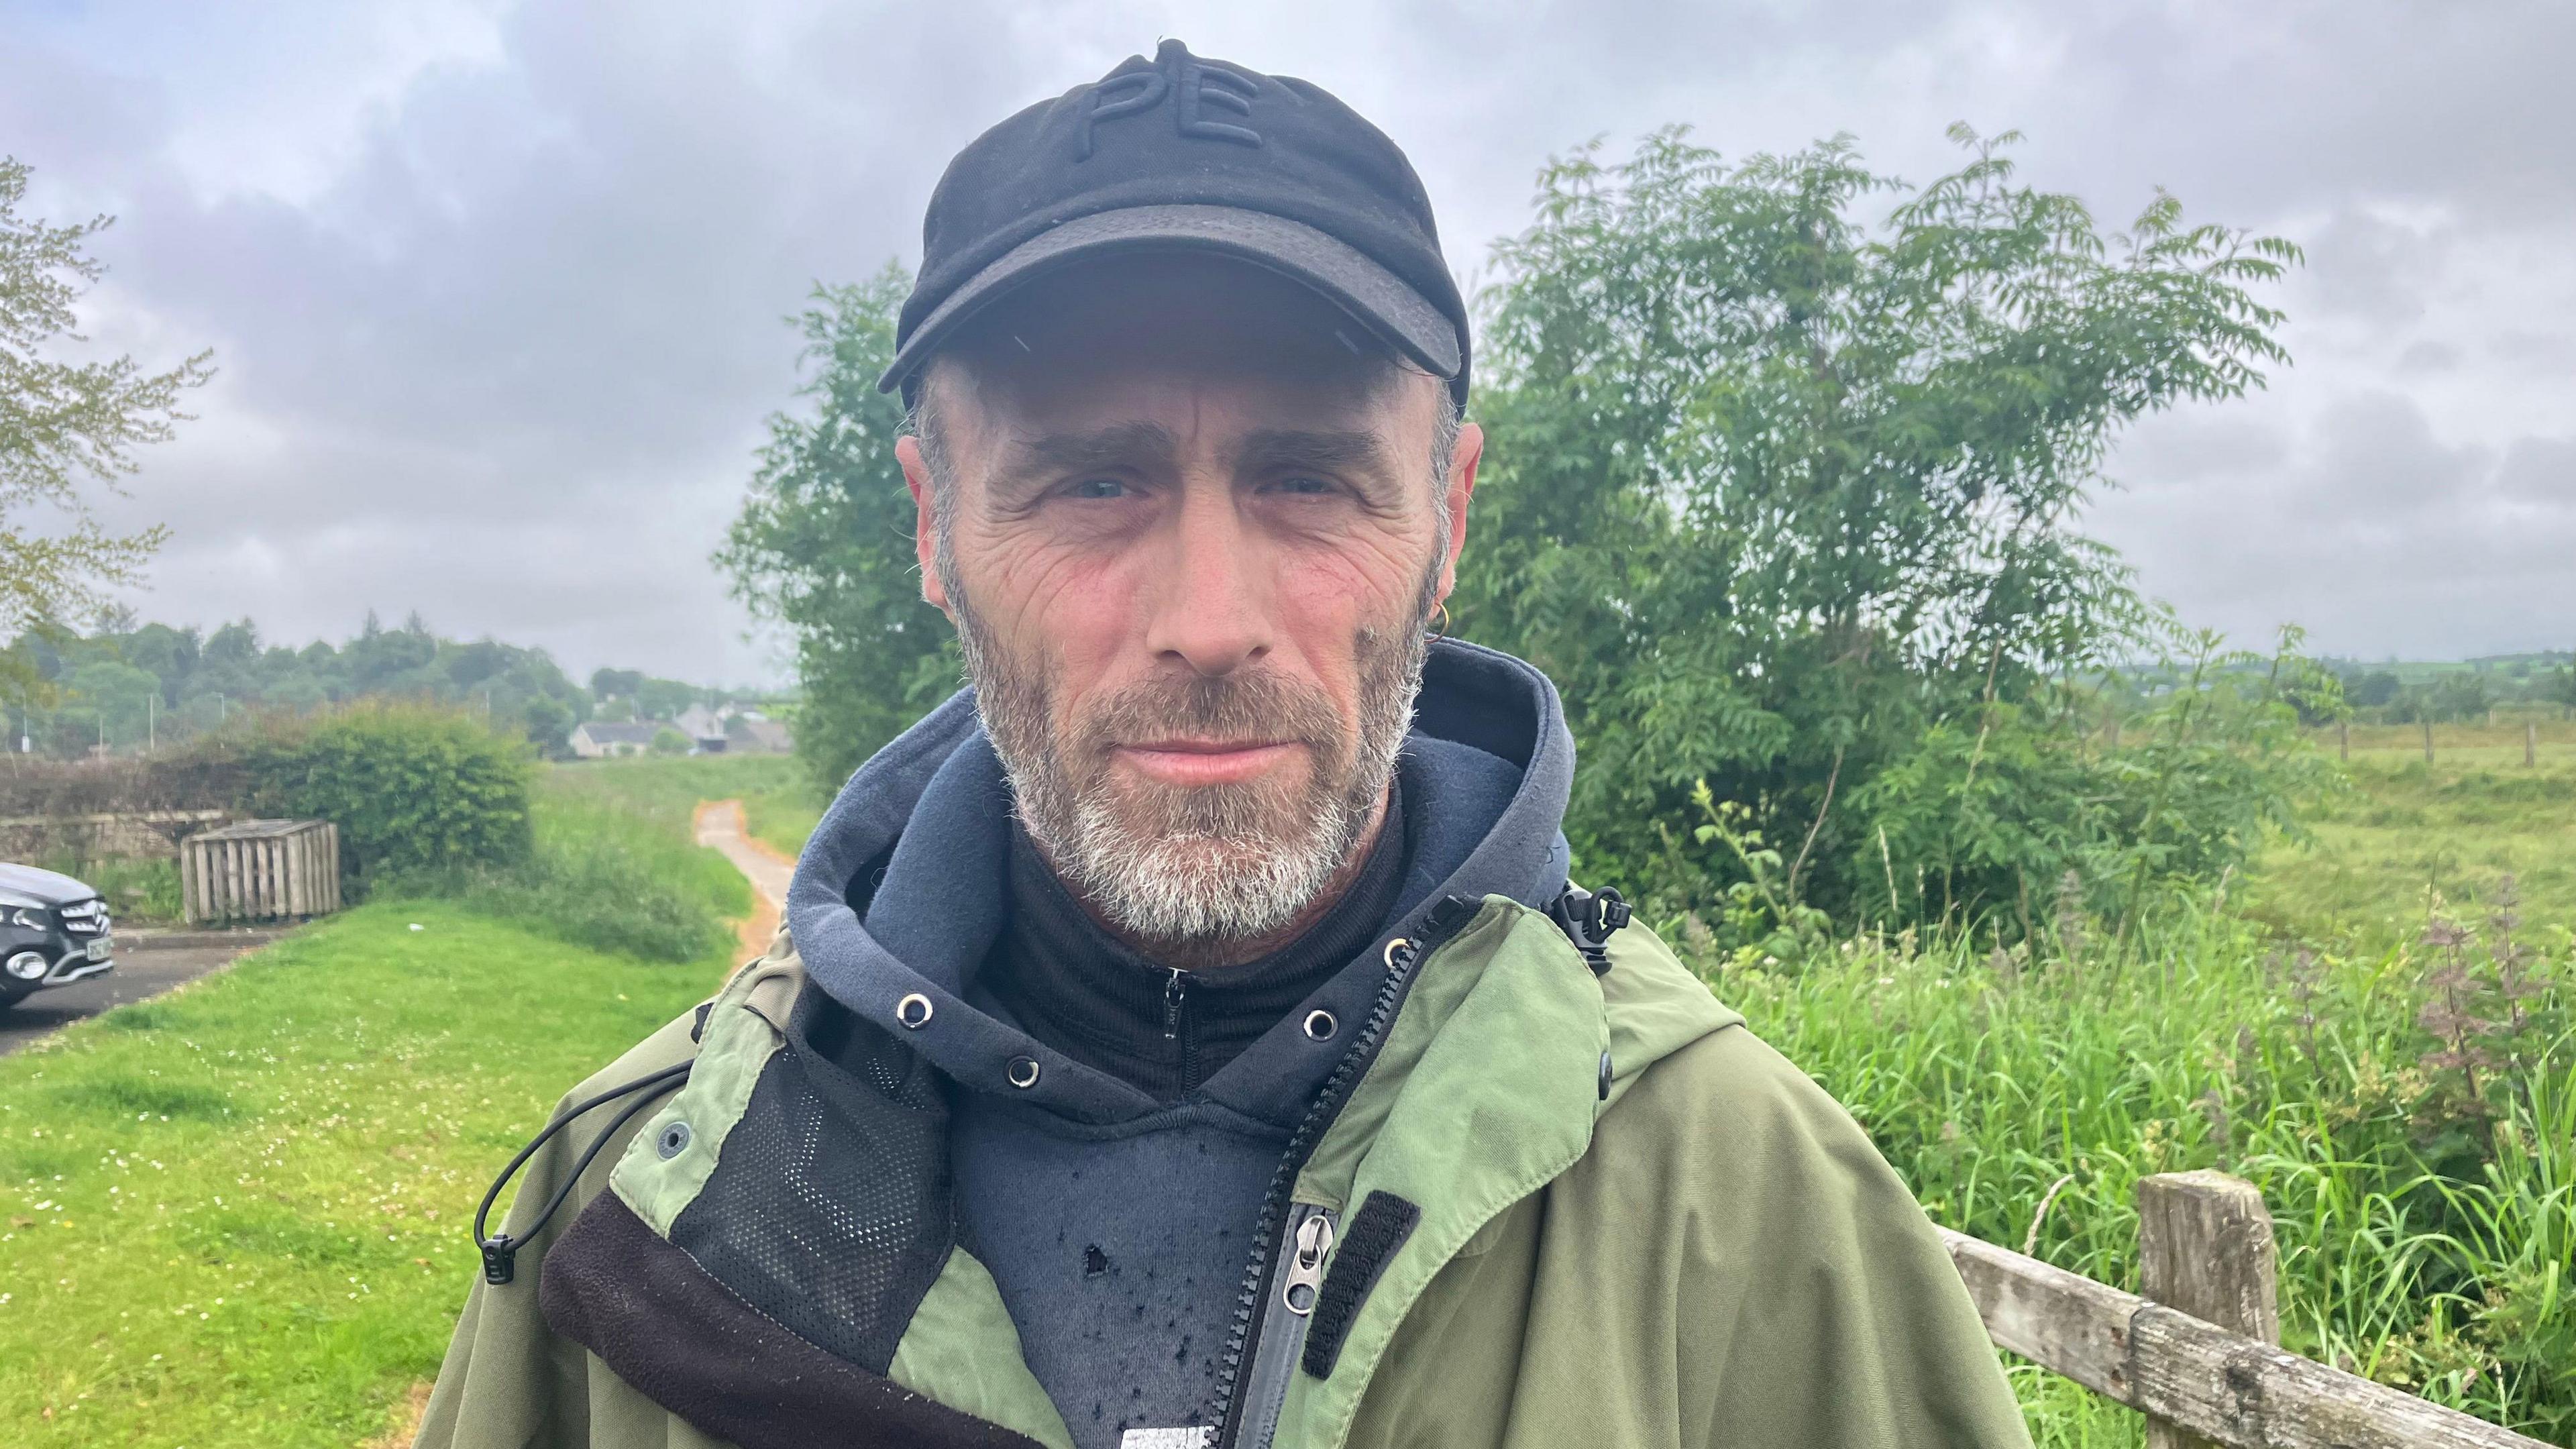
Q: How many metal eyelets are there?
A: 4